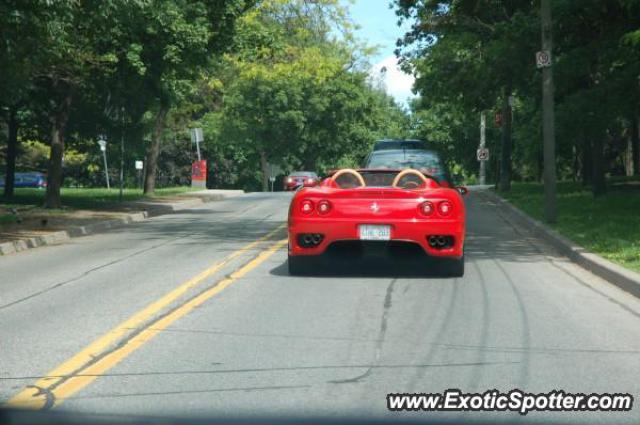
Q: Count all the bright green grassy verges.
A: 2